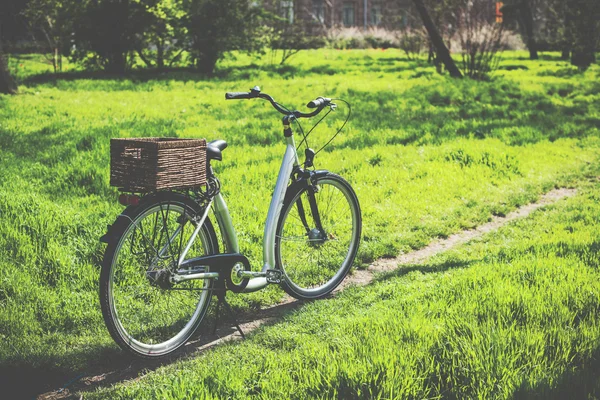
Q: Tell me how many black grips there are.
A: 2